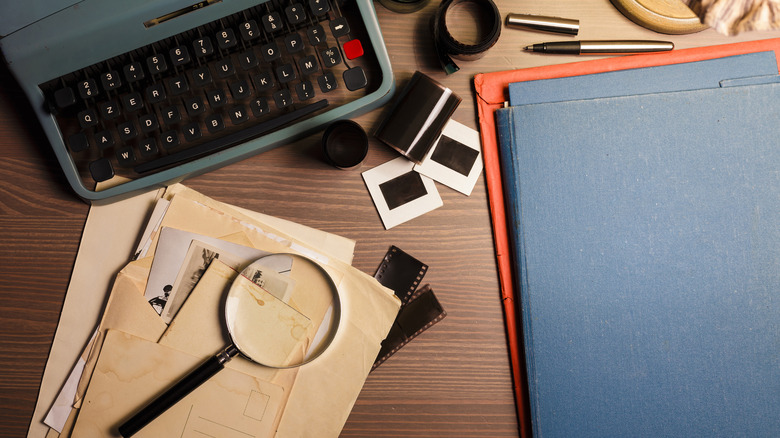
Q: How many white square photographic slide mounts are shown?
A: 2